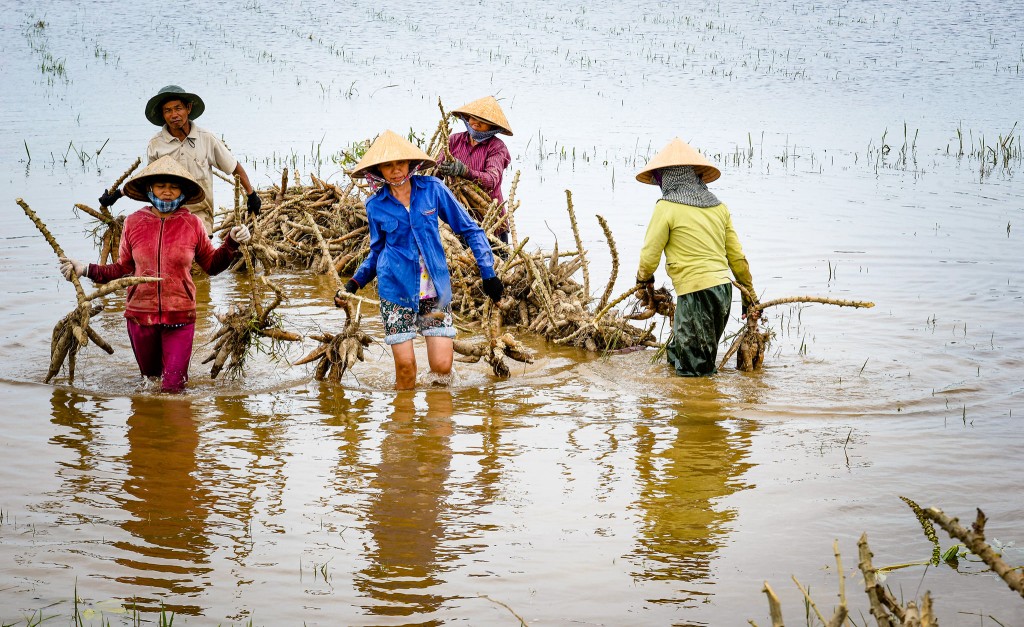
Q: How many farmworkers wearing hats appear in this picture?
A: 5